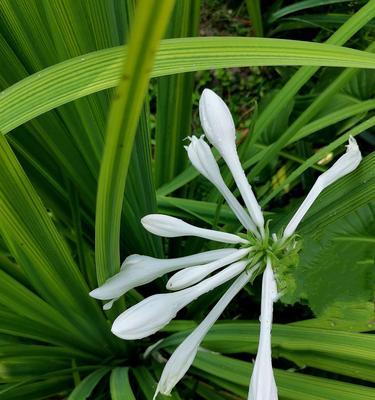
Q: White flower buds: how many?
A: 9